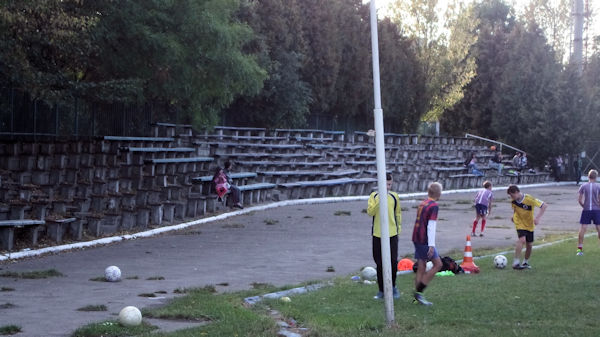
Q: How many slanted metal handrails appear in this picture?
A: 1